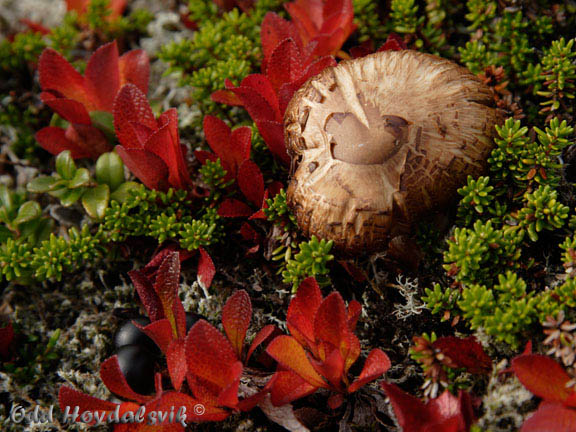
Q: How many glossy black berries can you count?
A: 3